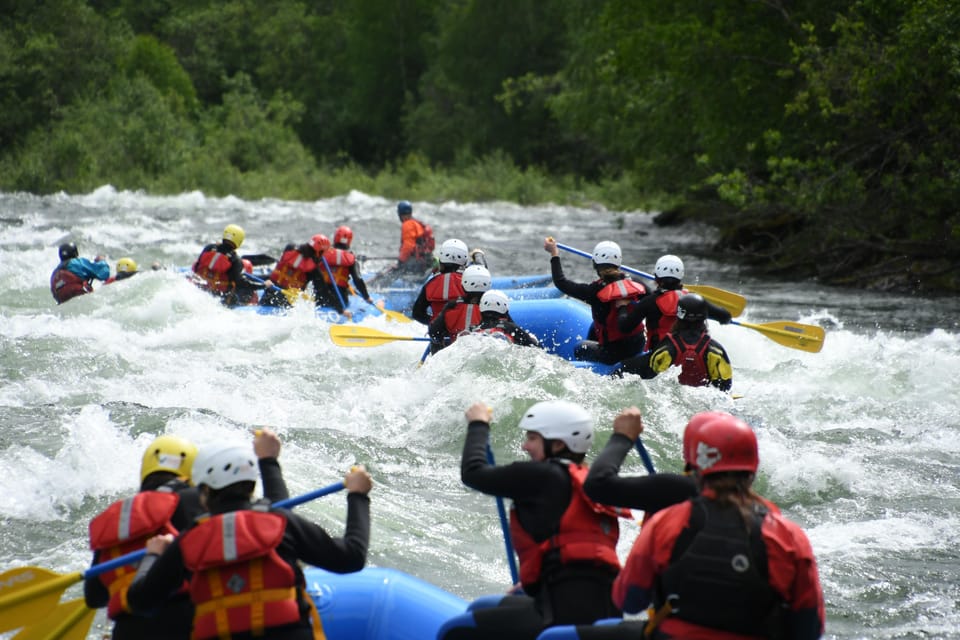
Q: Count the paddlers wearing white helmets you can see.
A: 7